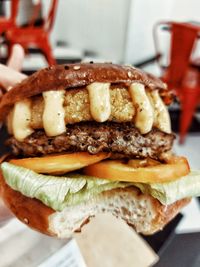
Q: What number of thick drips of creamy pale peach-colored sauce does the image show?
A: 5